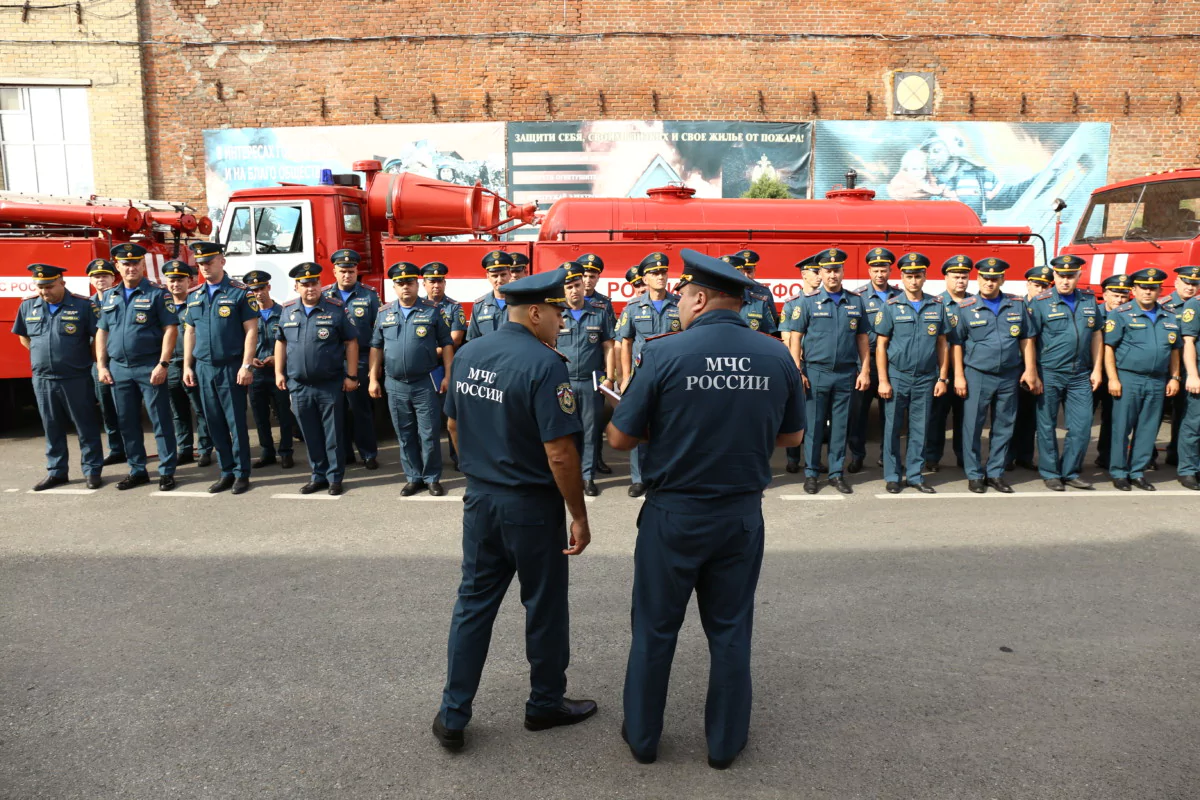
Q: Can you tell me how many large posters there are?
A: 3